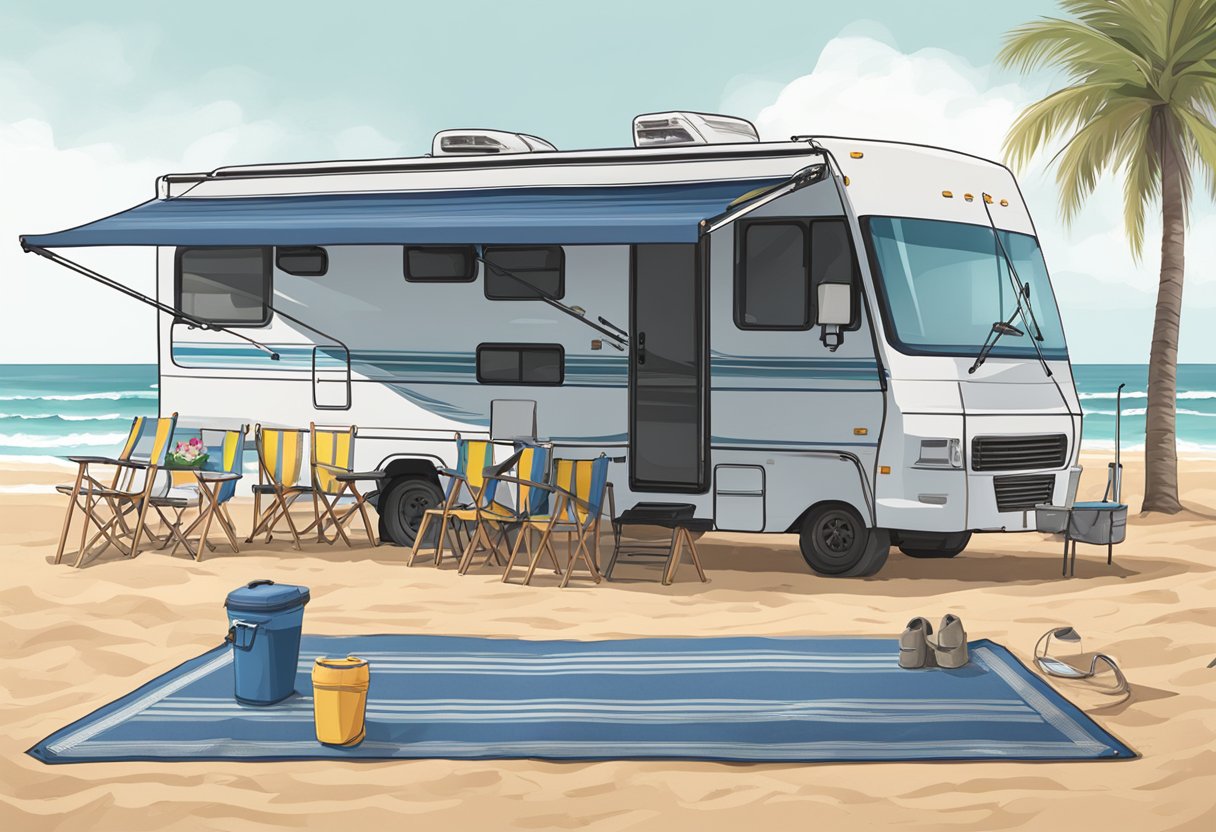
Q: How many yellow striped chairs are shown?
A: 7